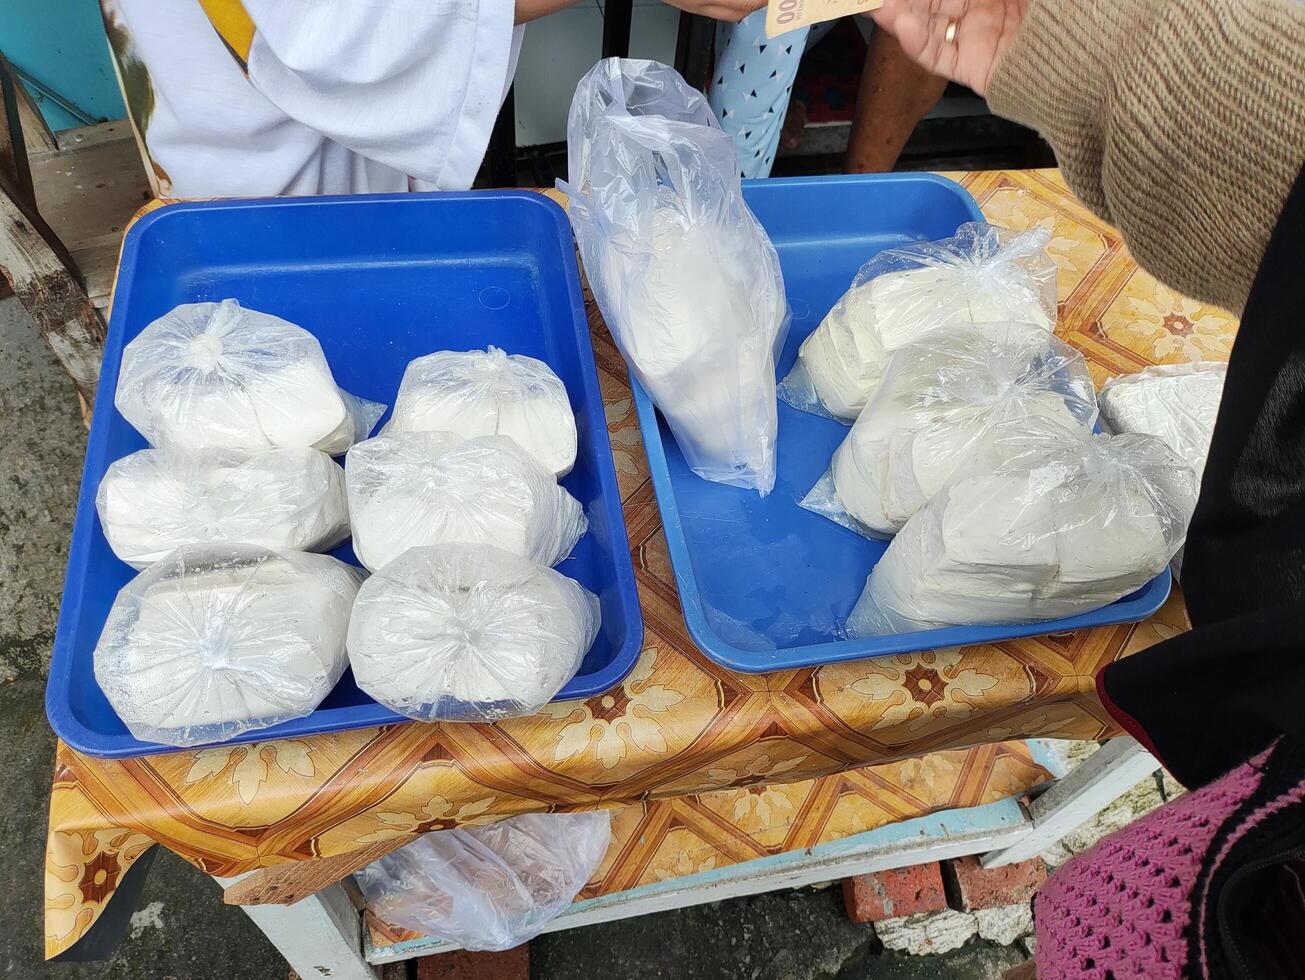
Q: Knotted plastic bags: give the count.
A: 9